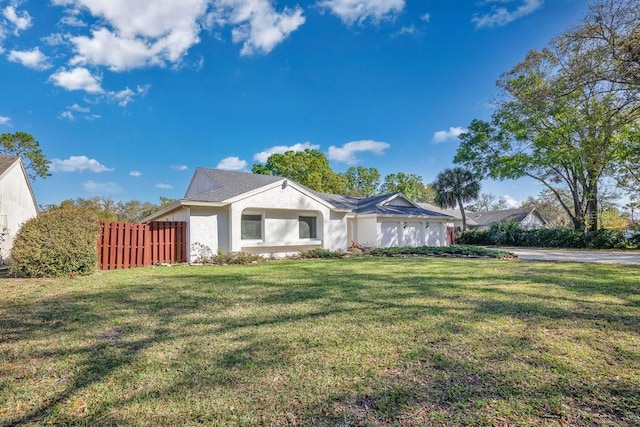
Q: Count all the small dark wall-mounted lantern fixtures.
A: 2